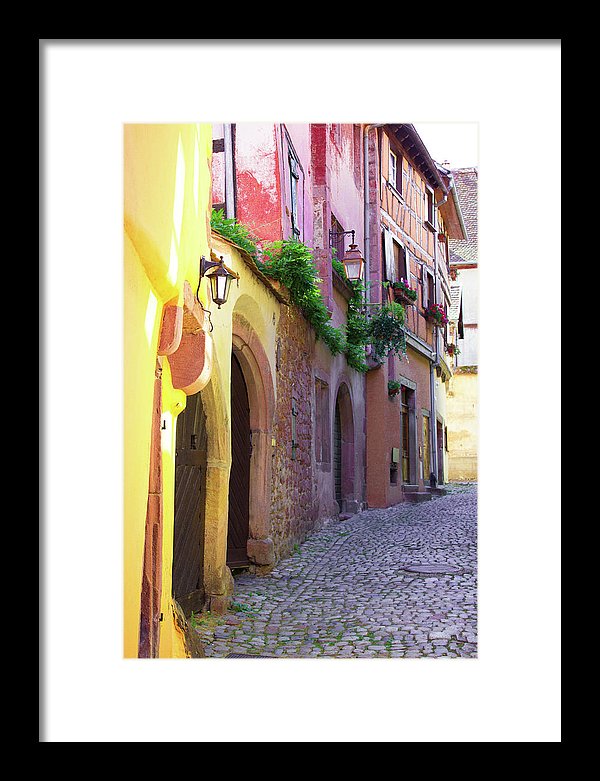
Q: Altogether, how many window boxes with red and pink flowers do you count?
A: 2